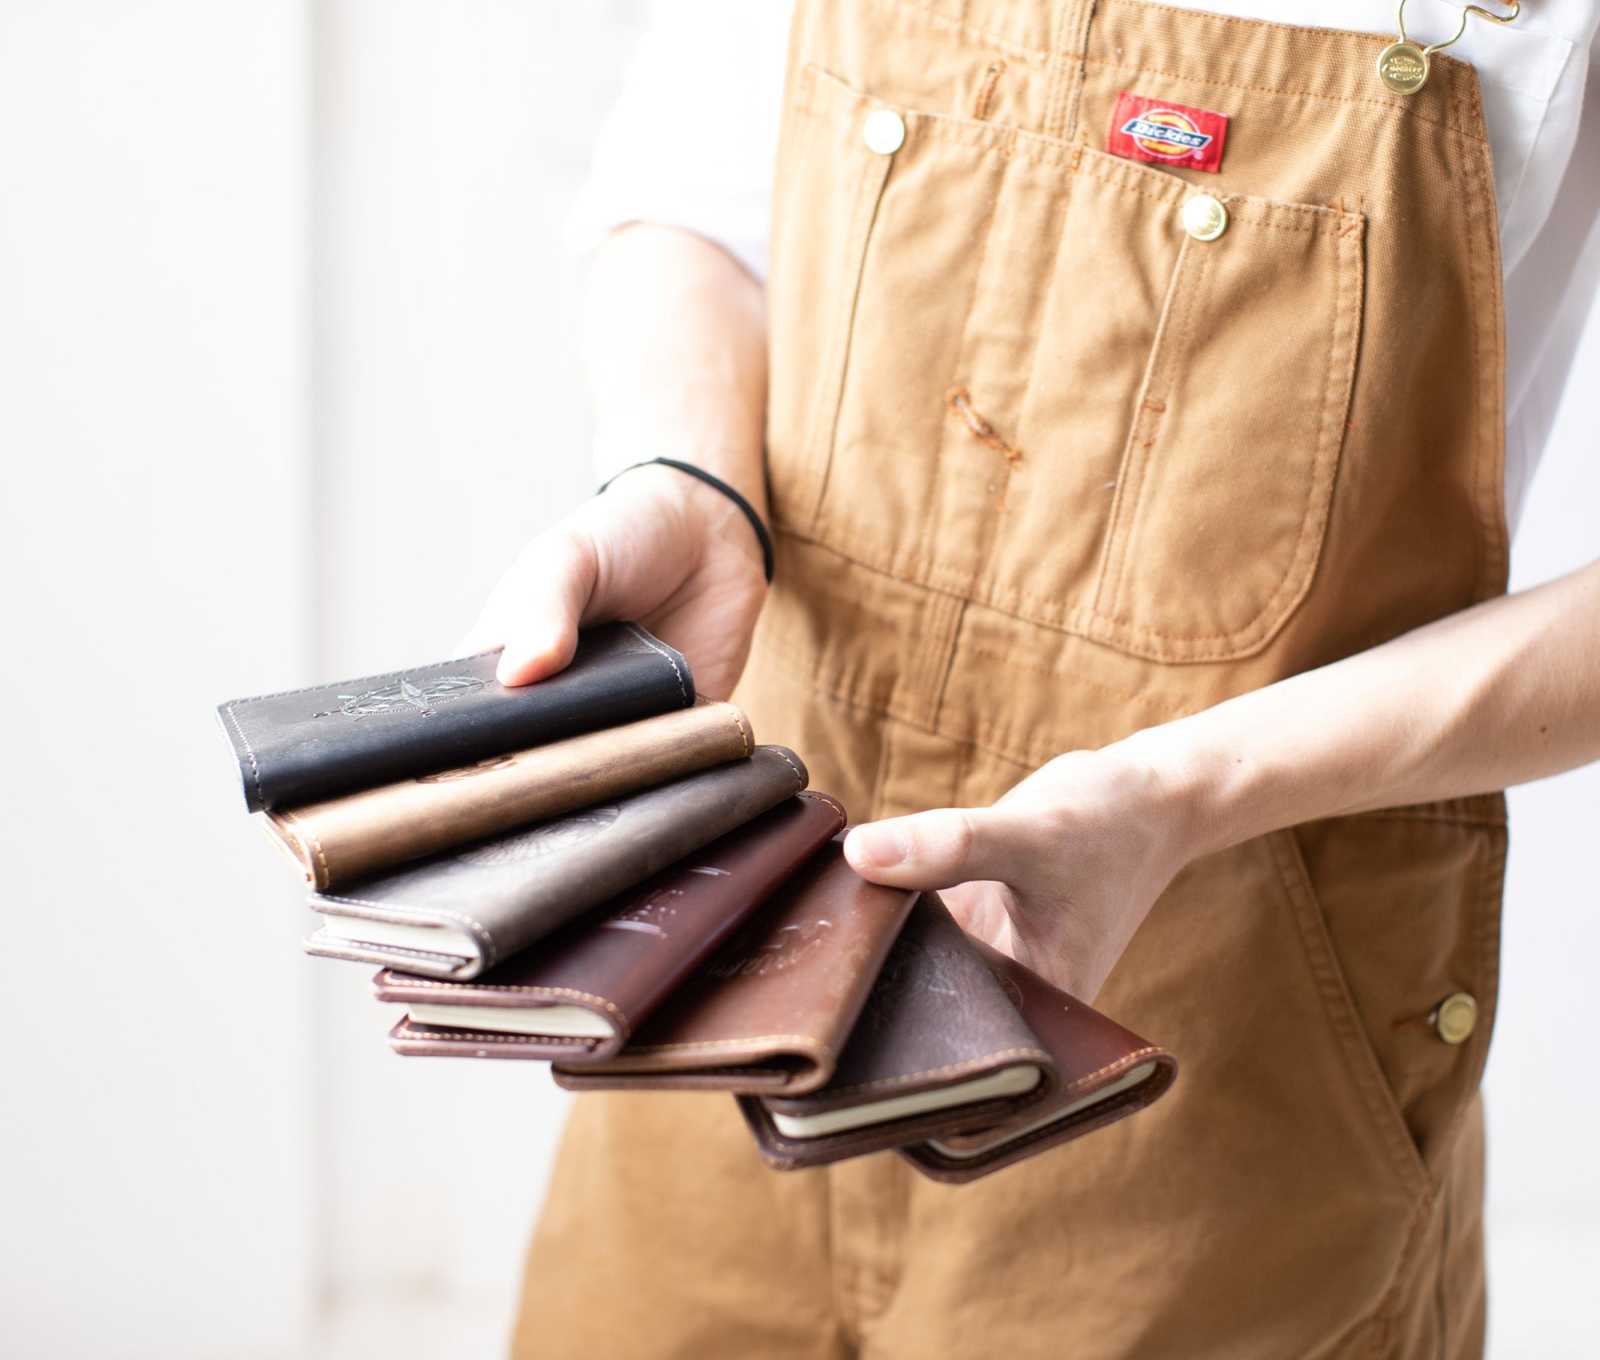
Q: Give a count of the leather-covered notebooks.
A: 7